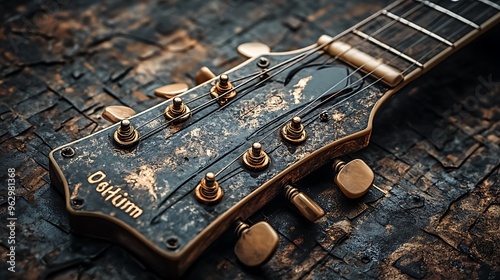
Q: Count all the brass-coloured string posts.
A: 6